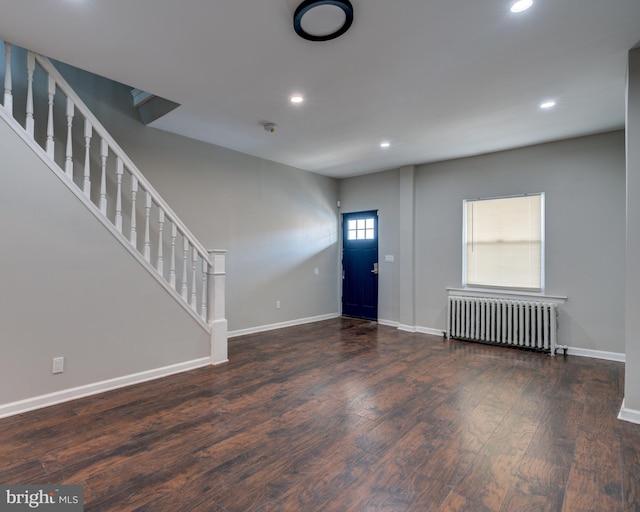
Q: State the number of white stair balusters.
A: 14